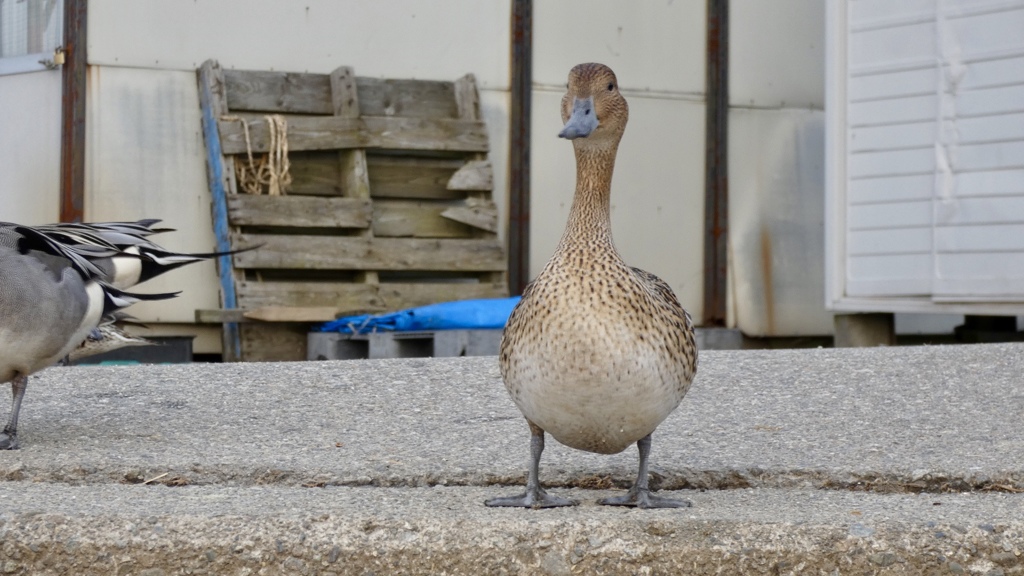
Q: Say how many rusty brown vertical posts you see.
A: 3